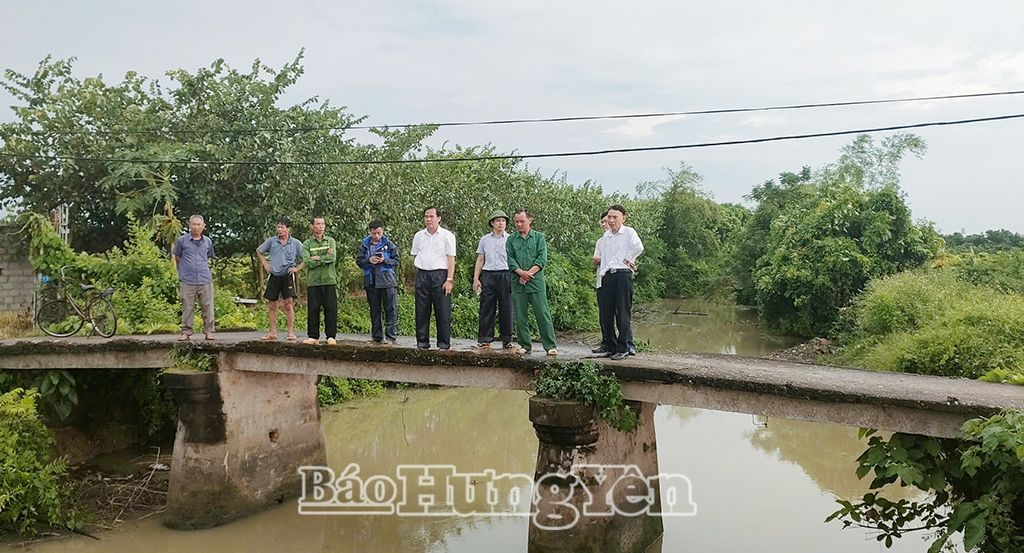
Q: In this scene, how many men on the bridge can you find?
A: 9